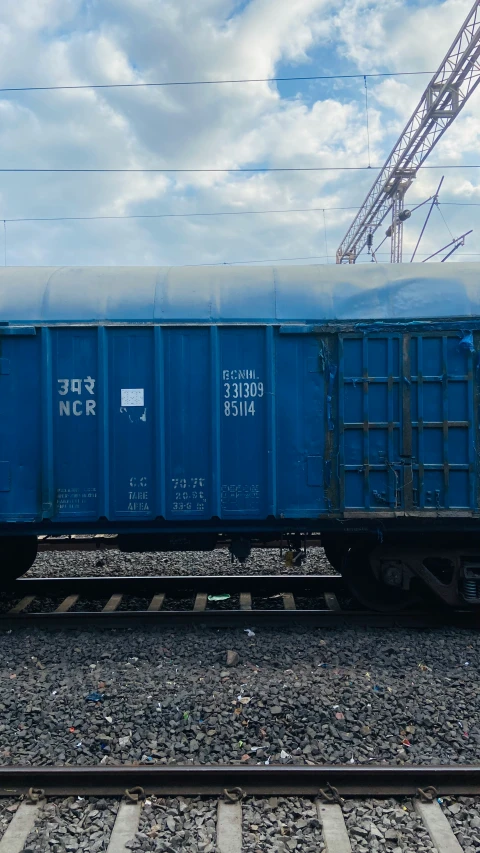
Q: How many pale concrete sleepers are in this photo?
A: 13